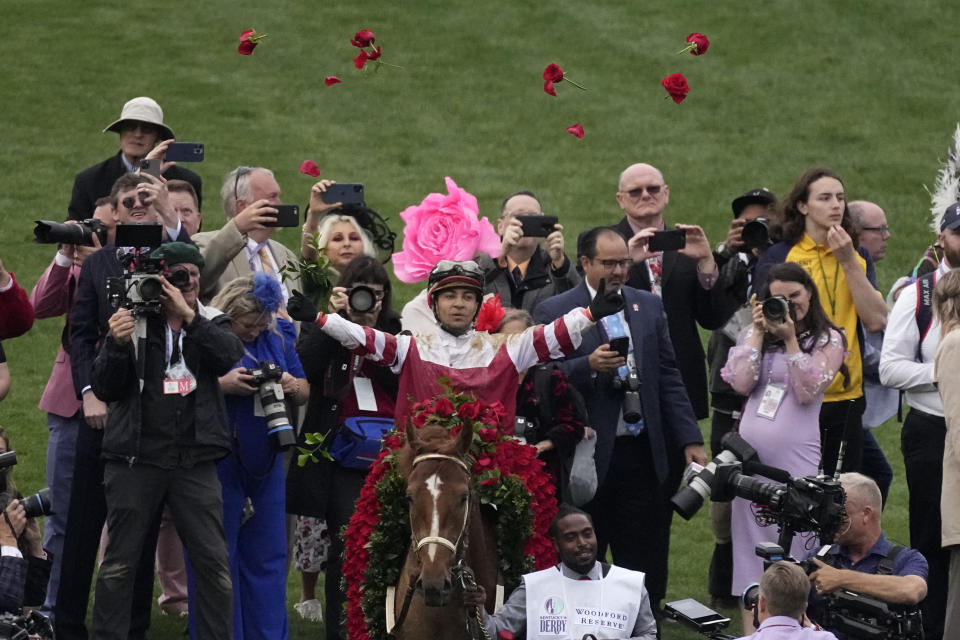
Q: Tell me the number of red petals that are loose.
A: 3